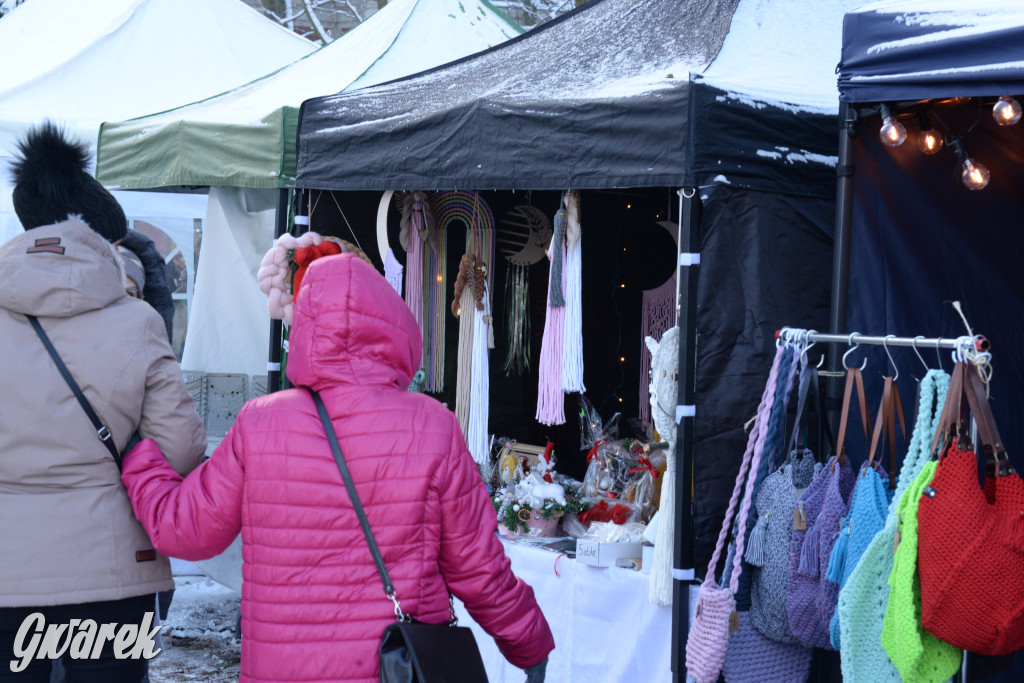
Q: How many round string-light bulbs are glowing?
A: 4